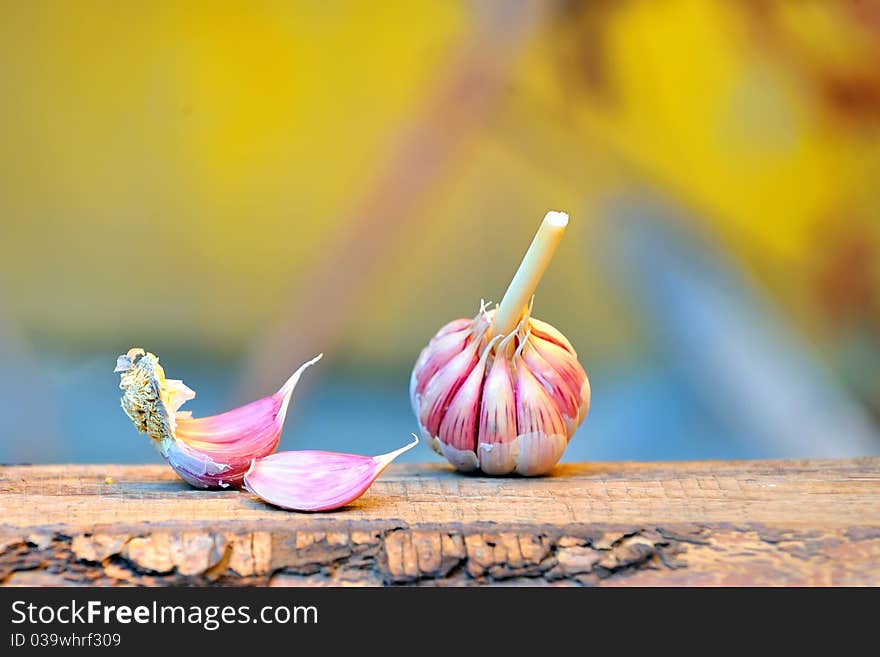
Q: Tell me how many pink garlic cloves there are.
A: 2